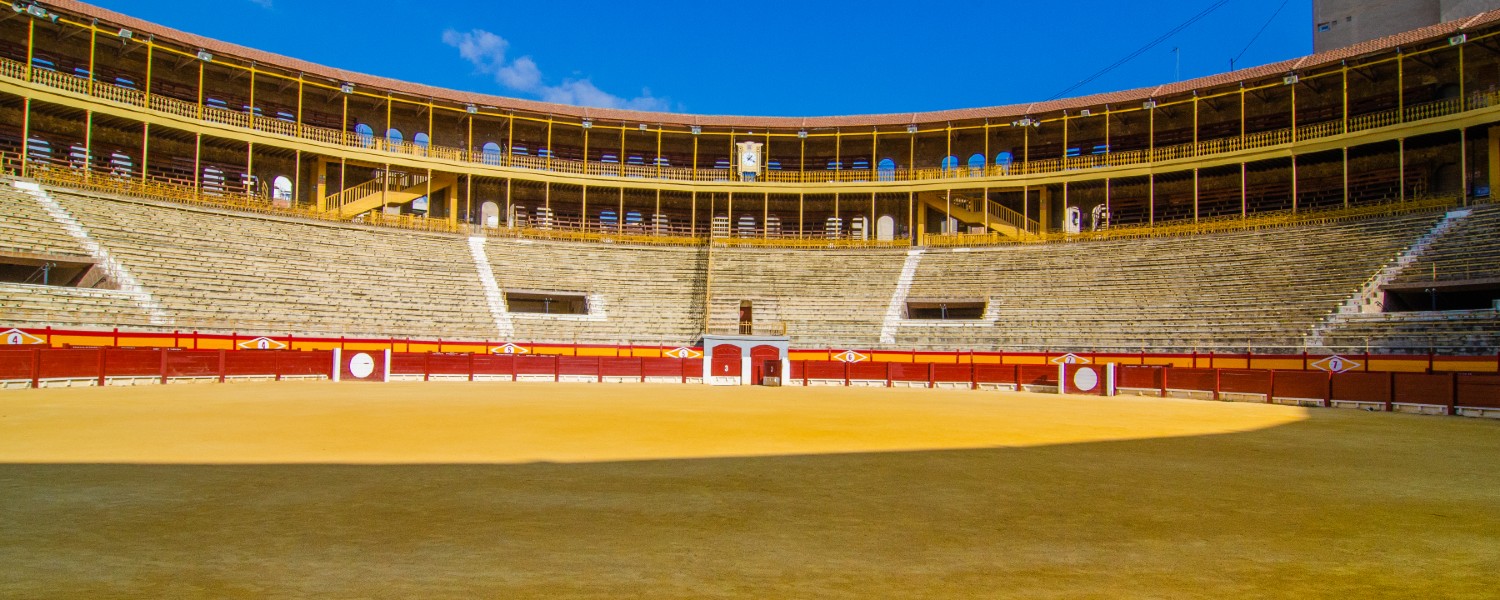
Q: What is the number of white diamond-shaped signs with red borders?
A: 7